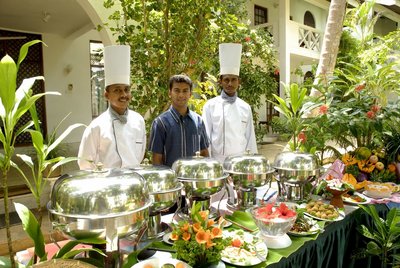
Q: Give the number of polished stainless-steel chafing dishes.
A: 5